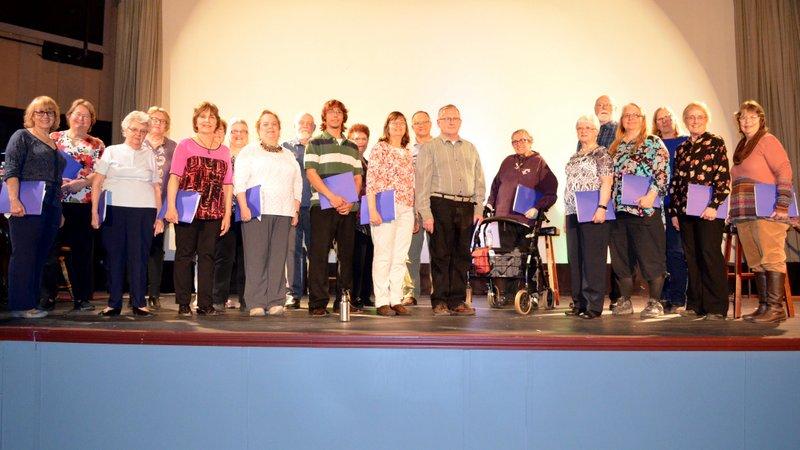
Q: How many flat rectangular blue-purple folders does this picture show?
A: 12